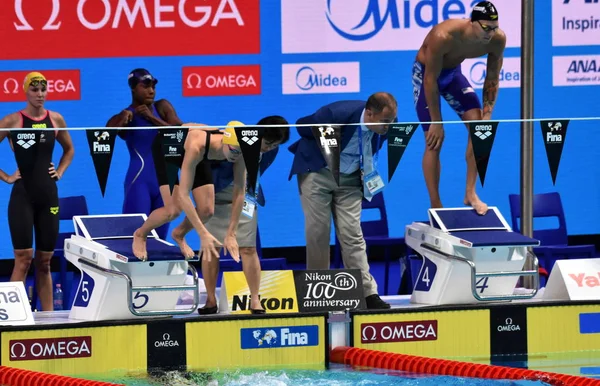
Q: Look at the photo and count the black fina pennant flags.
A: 3